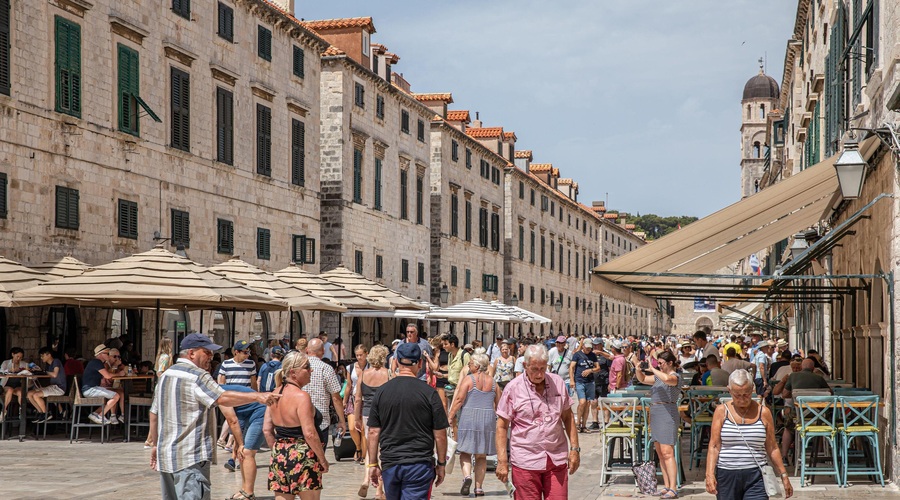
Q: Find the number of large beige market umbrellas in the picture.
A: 6